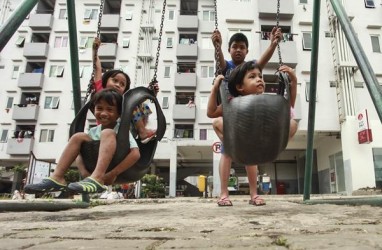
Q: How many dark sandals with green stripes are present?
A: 2